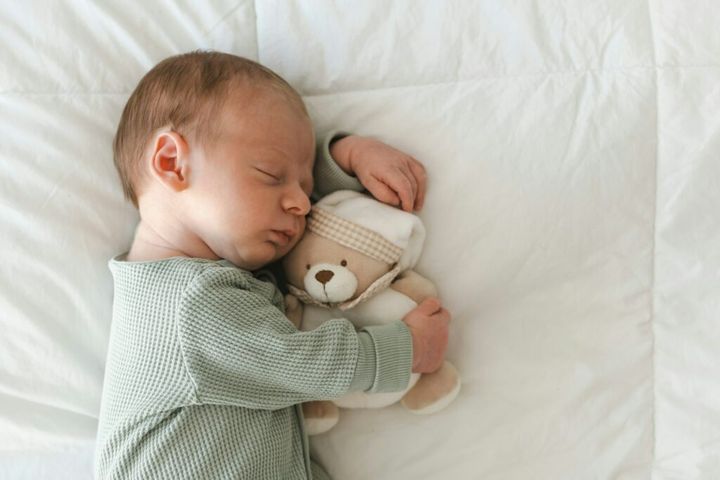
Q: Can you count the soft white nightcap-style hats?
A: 1